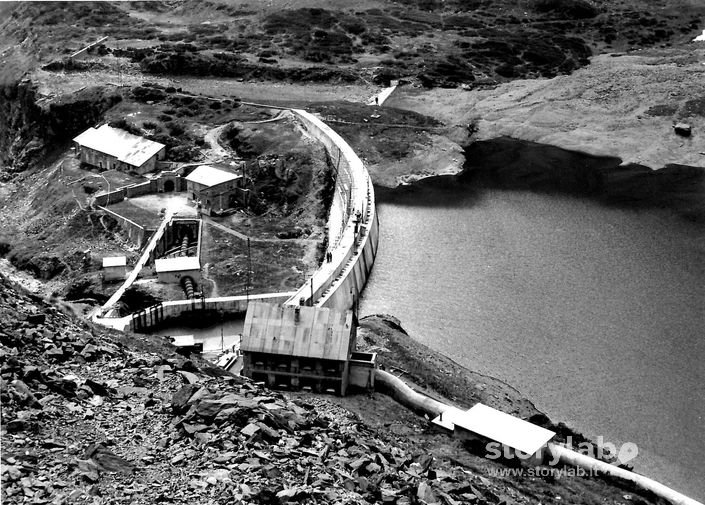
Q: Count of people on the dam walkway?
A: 2